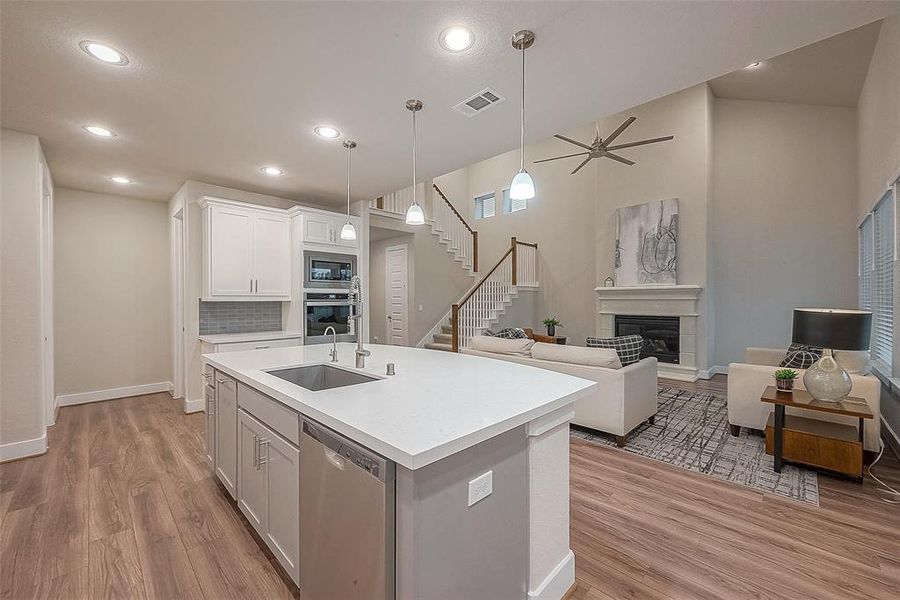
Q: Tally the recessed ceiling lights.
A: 7